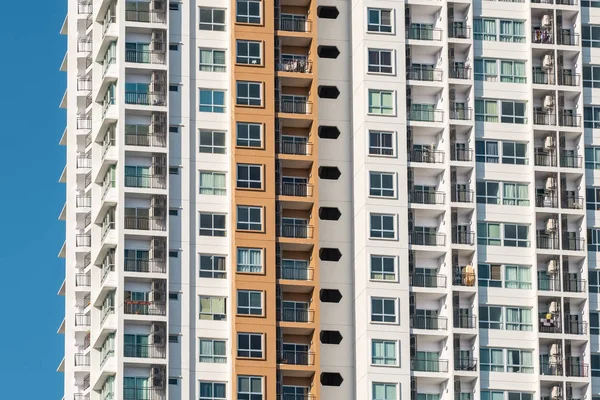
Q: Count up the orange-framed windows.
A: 10